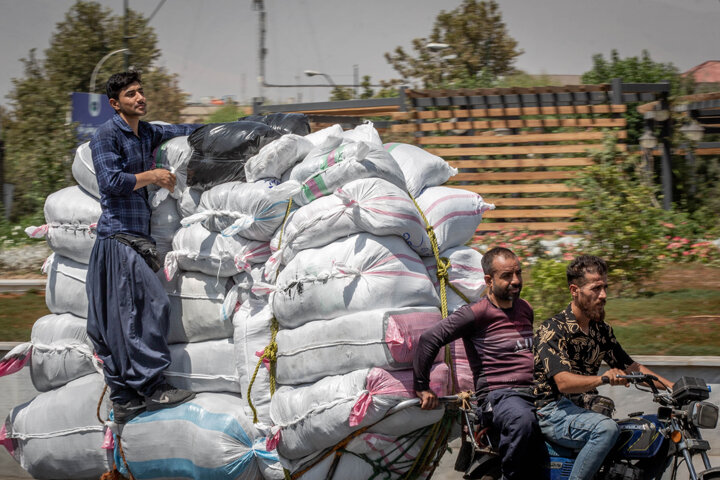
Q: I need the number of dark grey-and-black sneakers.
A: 2